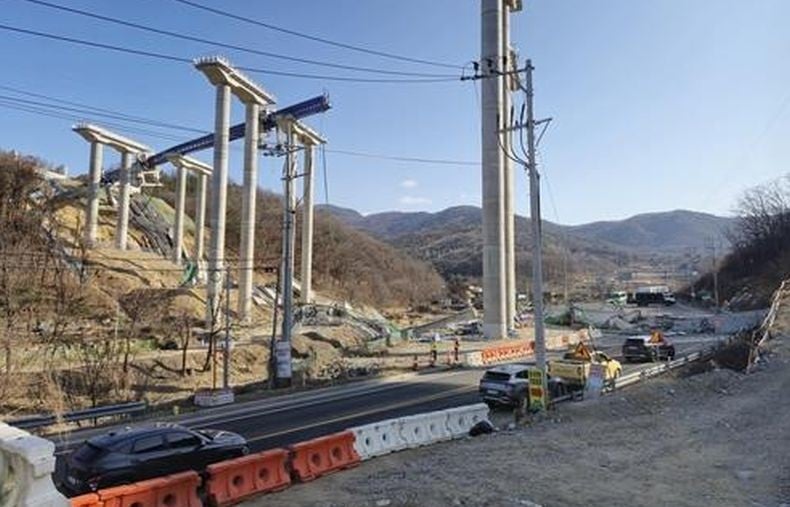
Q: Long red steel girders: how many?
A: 0